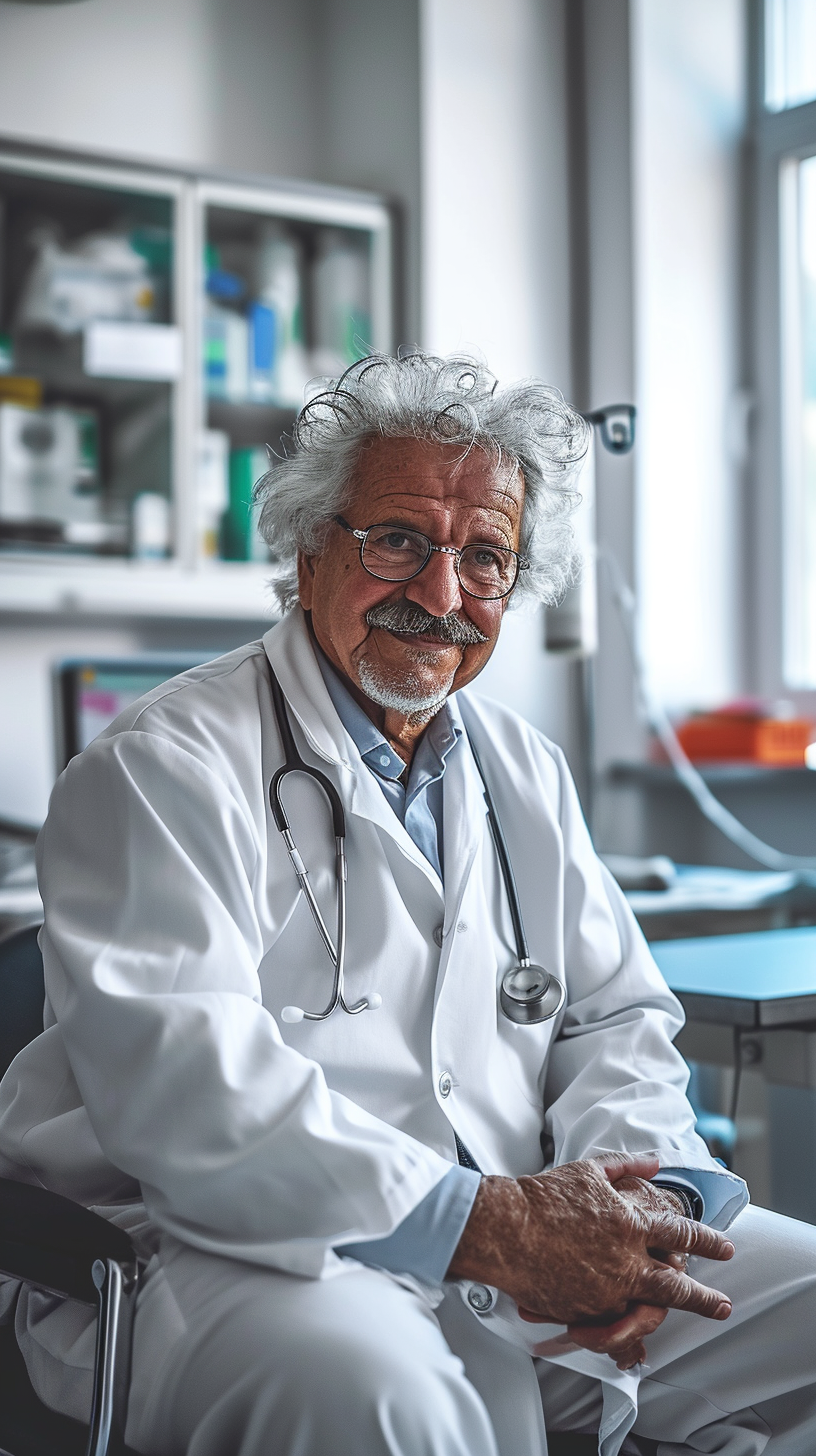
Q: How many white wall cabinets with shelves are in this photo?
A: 1